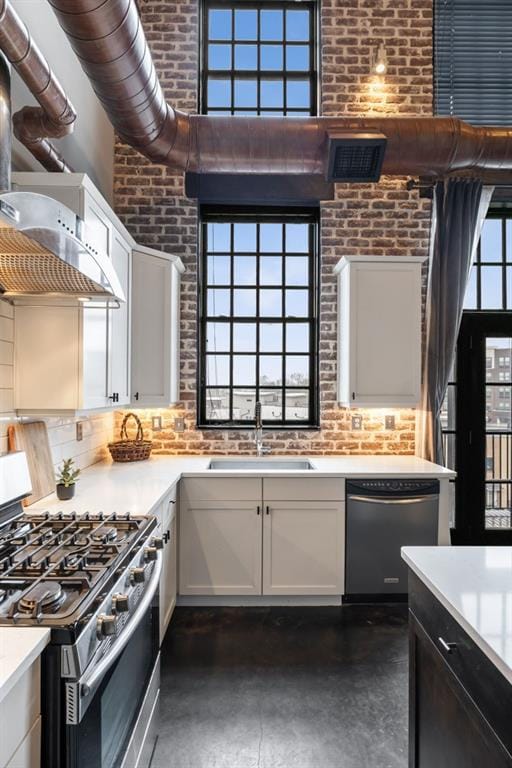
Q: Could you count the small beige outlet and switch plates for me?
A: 5